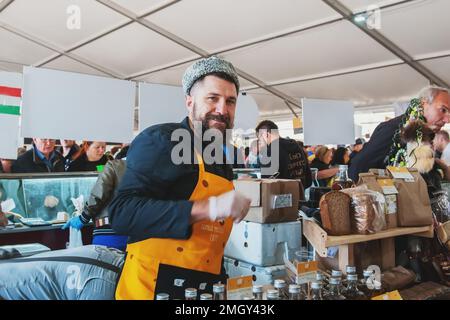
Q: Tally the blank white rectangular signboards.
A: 3